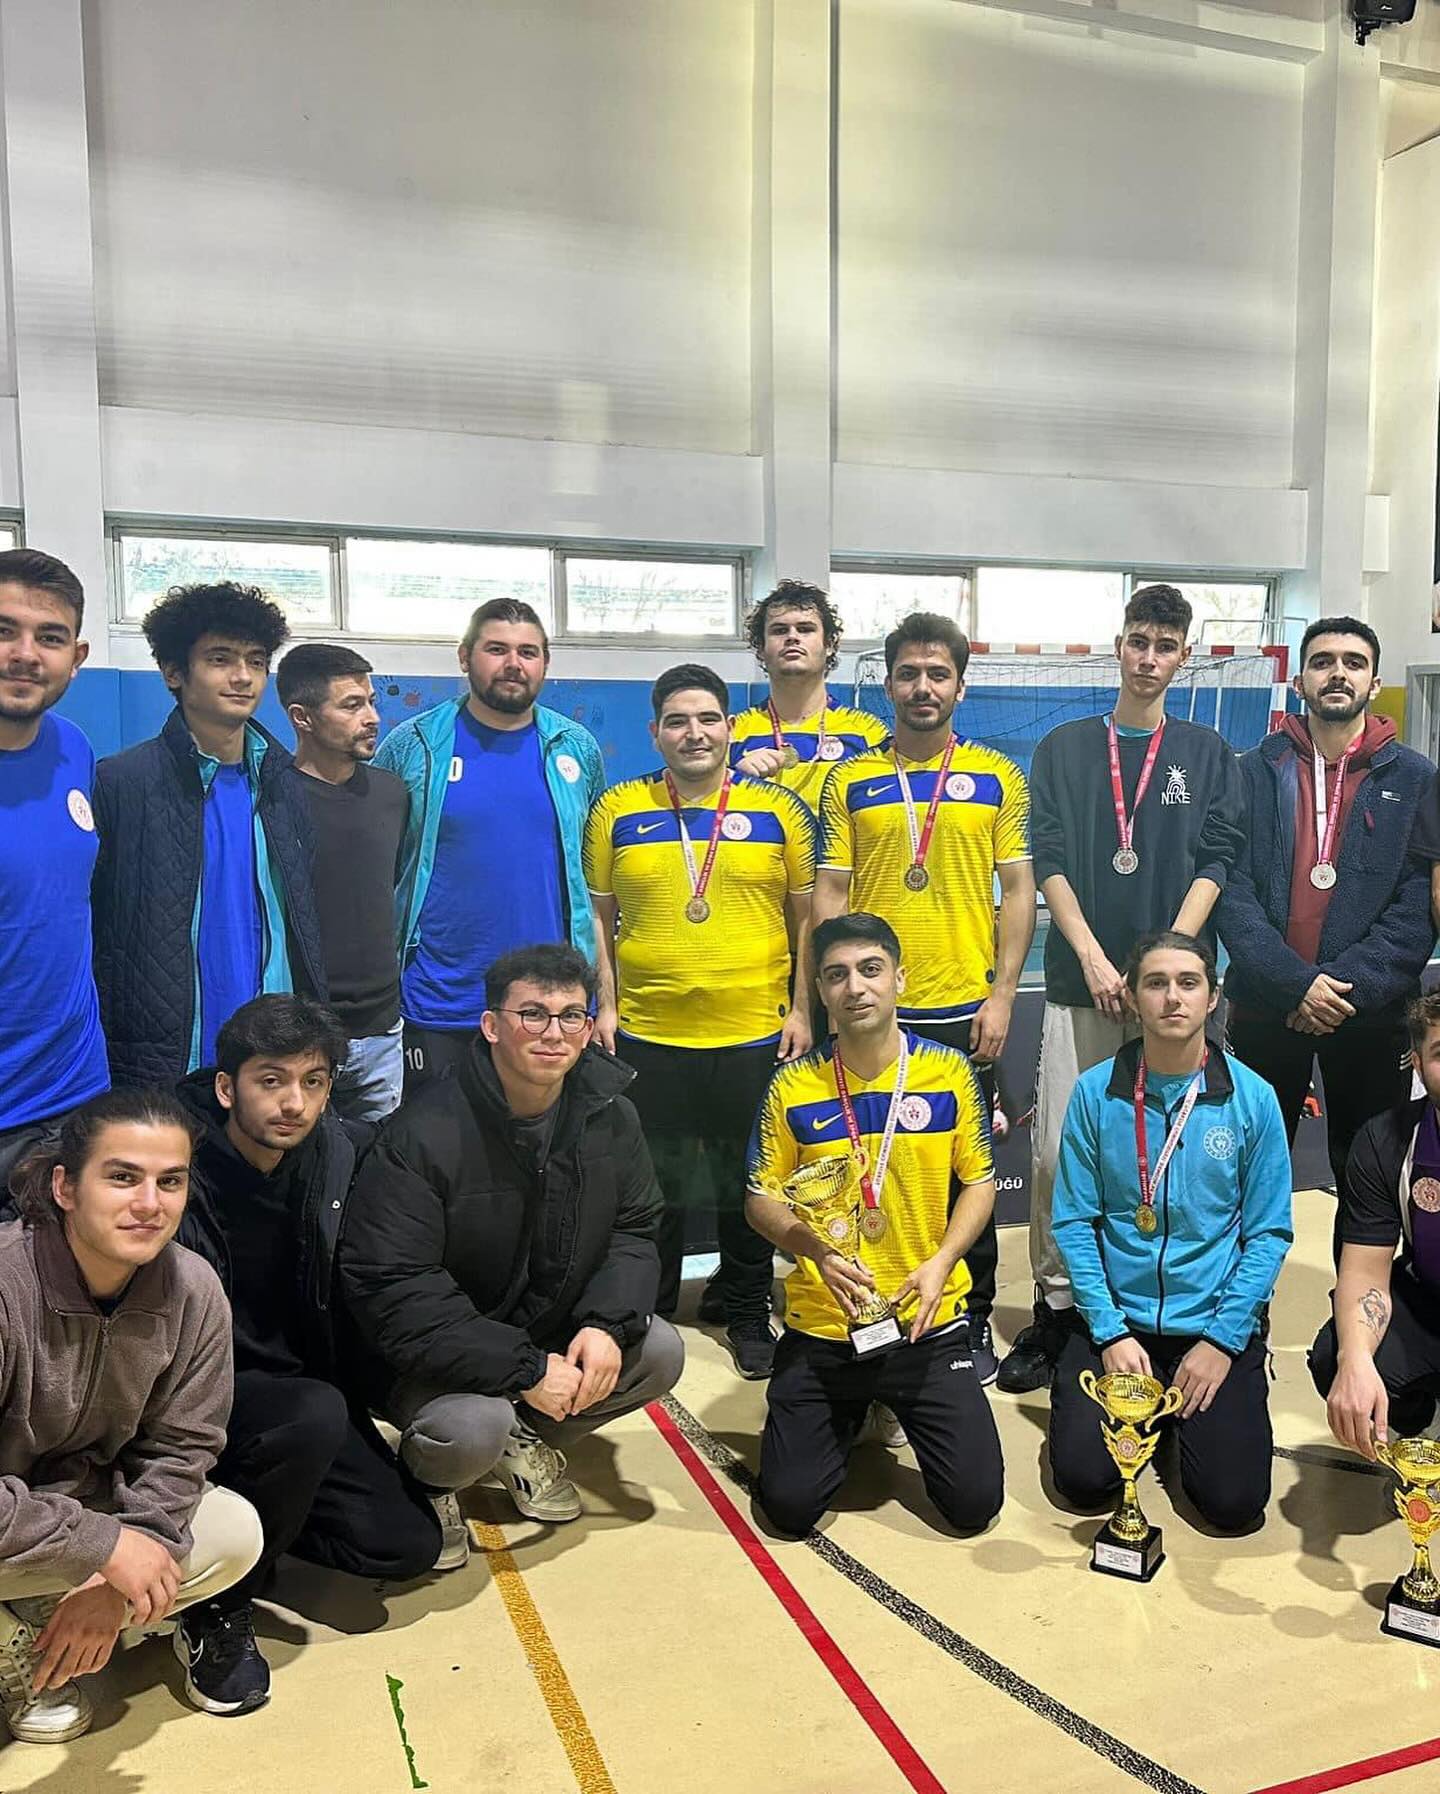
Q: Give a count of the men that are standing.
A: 9